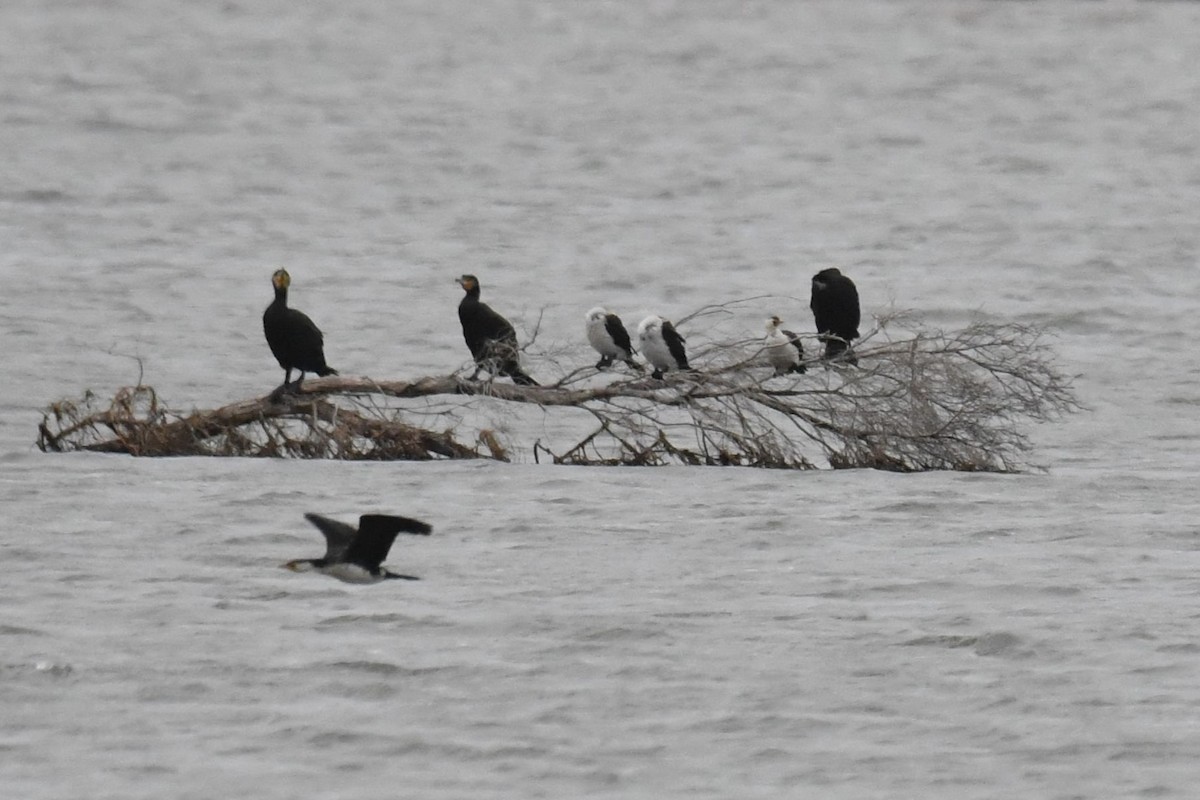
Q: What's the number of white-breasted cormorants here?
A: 4